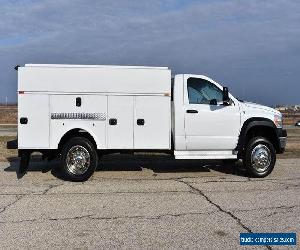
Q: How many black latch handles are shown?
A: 4